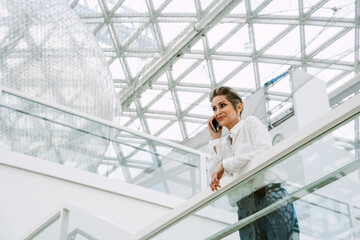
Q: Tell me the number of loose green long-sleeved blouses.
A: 0